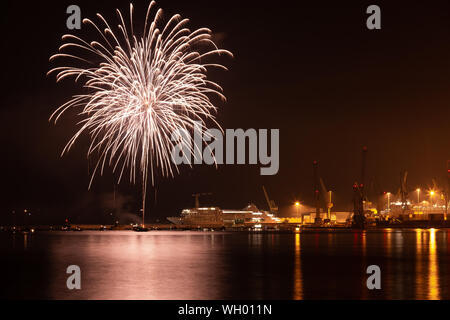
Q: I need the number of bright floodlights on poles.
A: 4